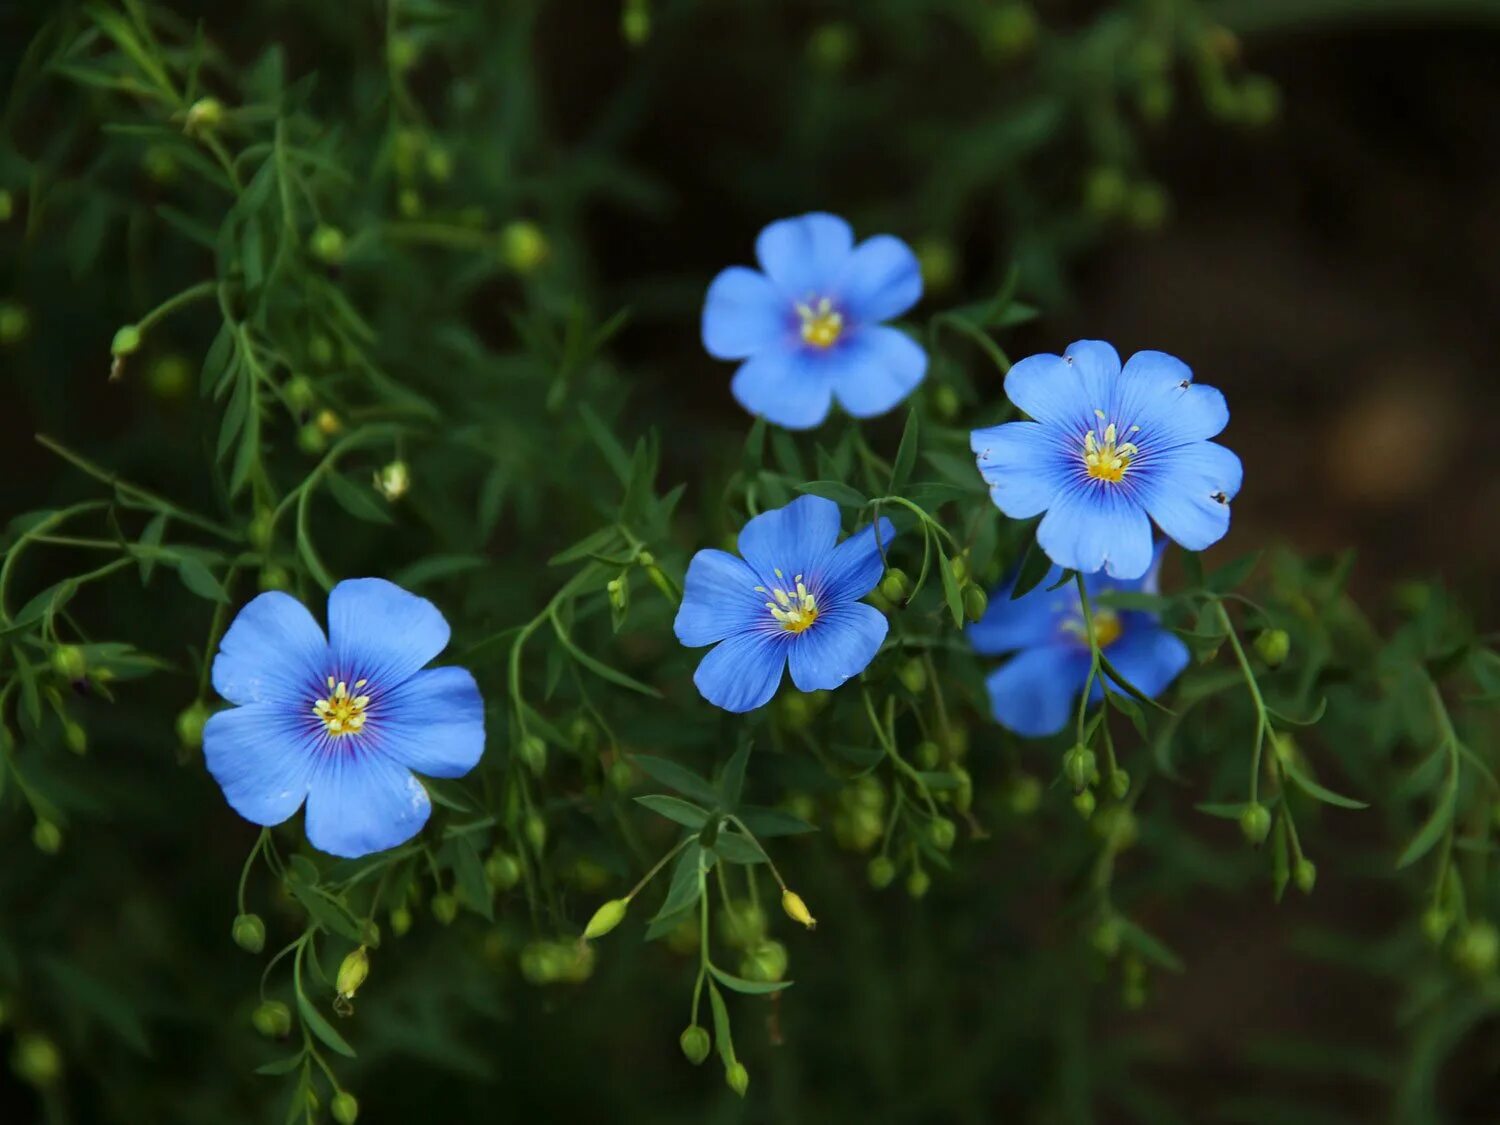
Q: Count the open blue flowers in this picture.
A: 5